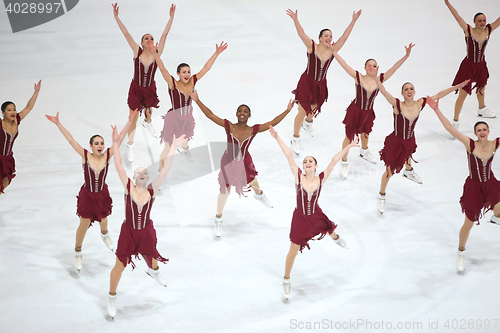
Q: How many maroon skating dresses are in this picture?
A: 12